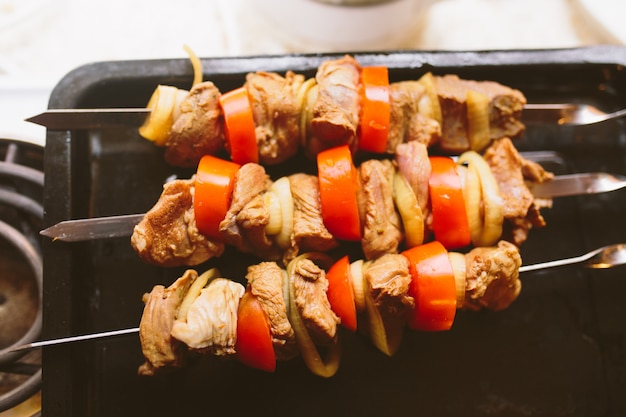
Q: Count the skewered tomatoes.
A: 8